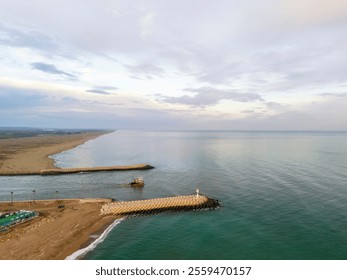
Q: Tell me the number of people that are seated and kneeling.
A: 0